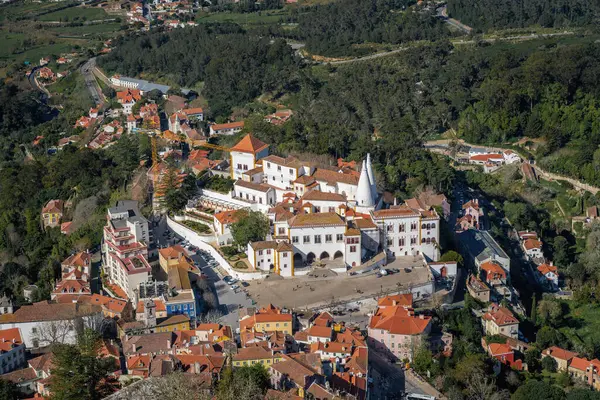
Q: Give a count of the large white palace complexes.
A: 1